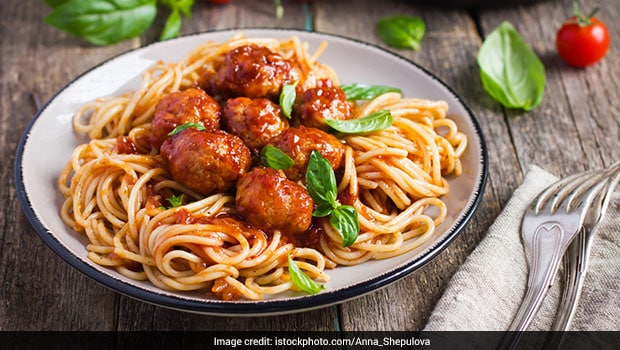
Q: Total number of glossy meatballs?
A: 7